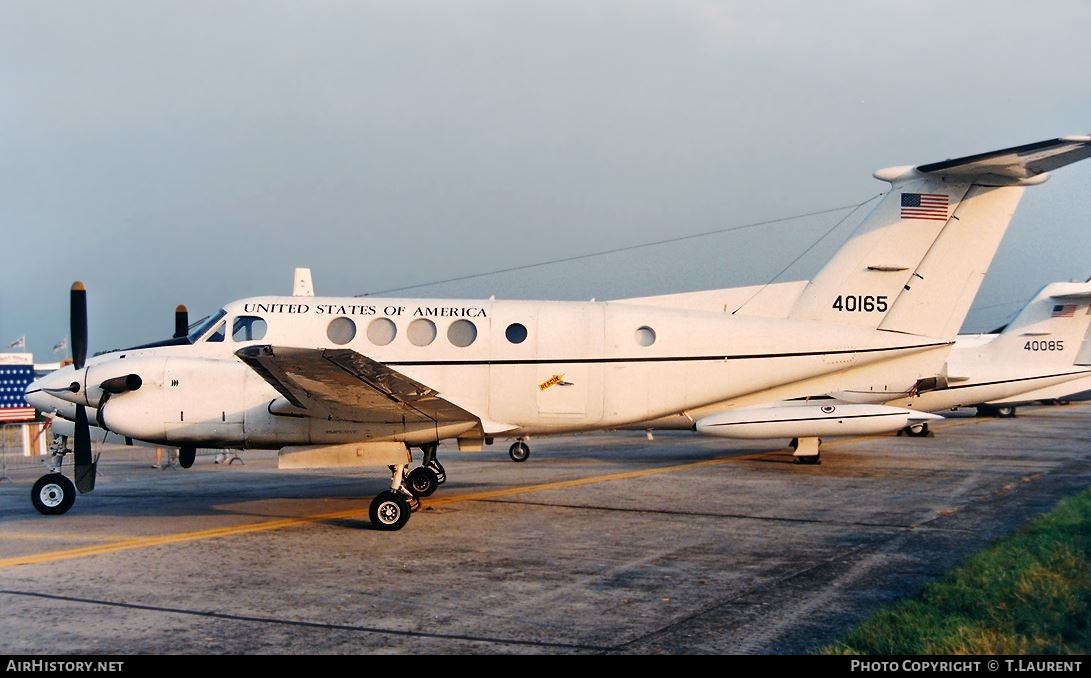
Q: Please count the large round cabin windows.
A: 4